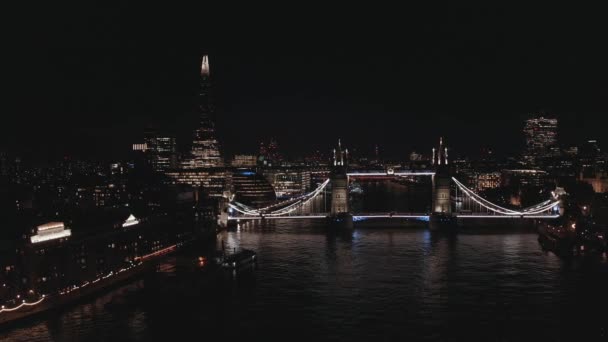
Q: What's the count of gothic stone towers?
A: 2